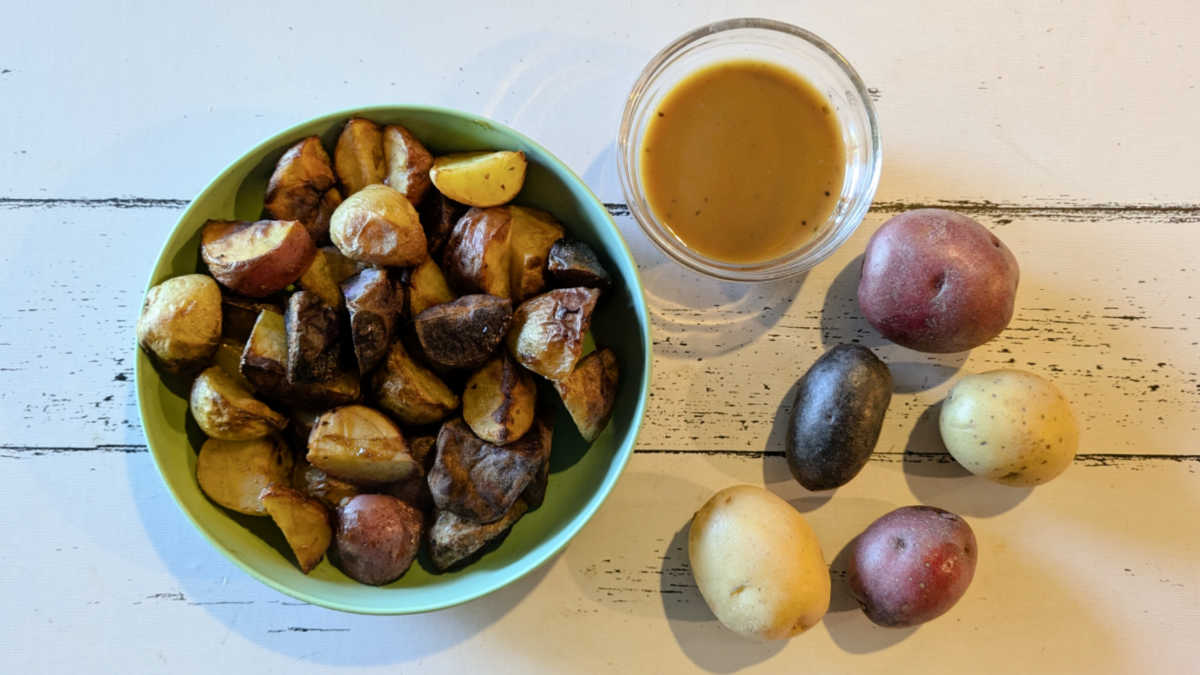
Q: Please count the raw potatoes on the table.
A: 5